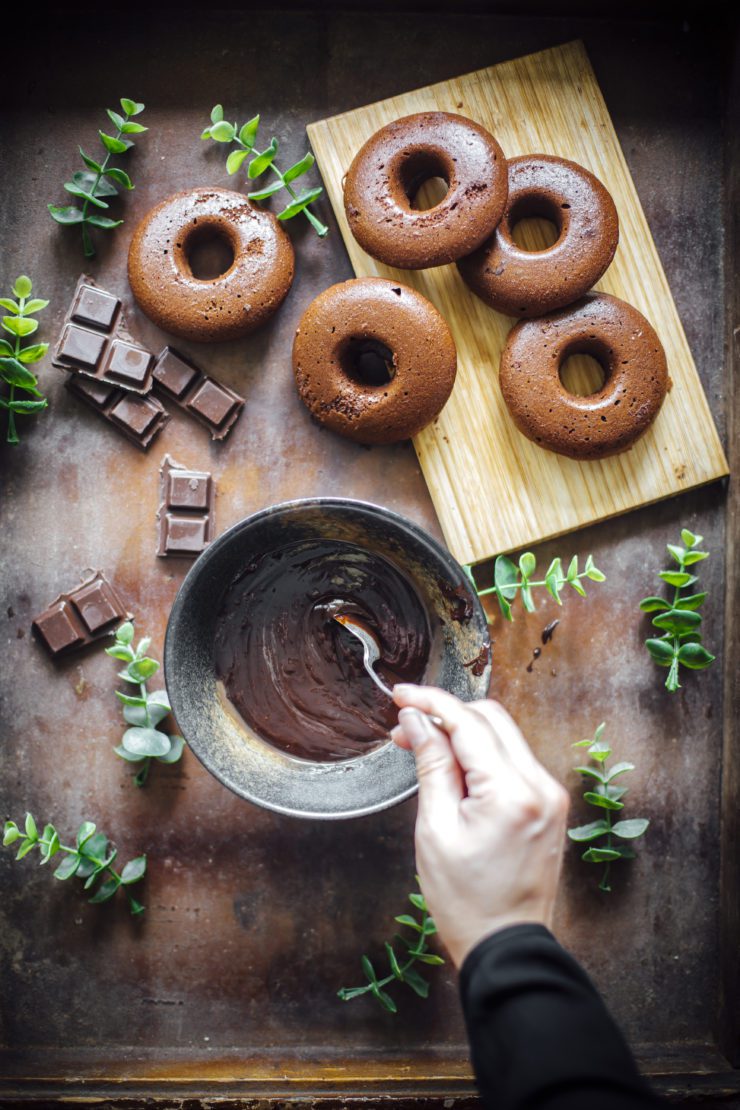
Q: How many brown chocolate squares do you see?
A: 11